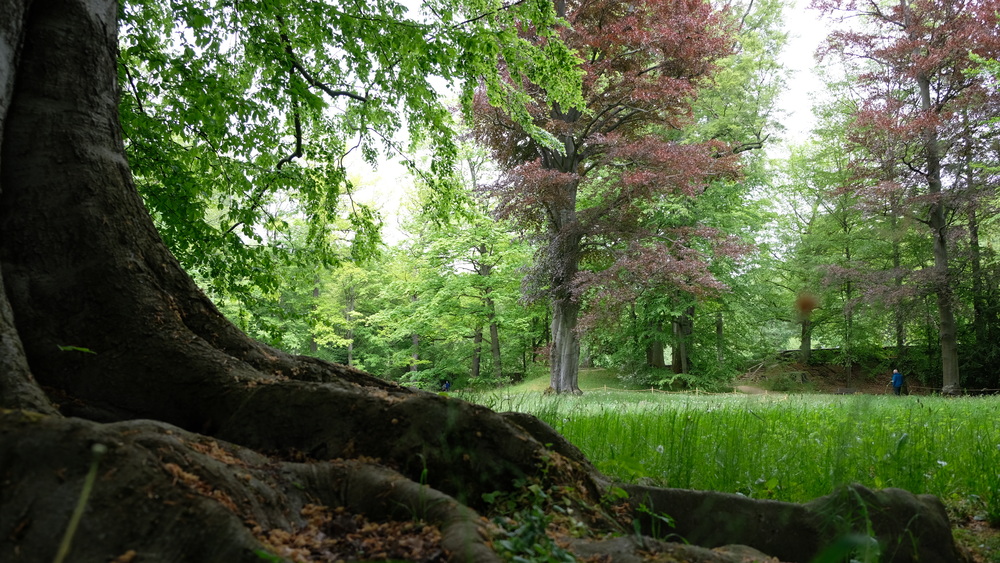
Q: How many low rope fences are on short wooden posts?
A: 1